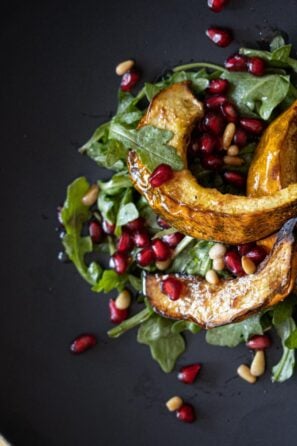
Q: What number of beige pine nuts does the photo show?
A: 14